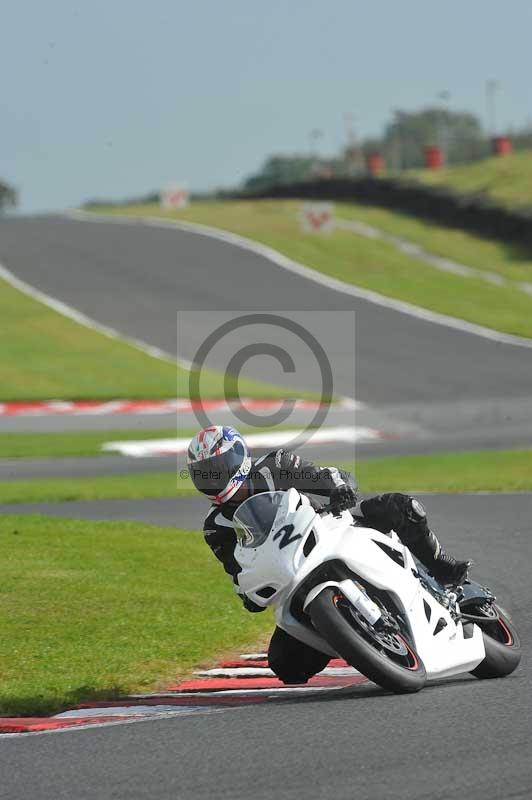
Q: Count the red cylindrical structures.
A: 3